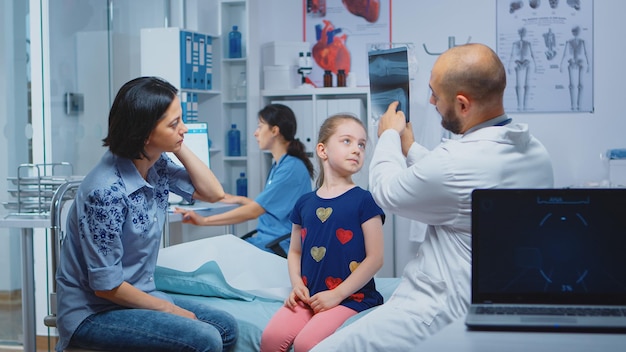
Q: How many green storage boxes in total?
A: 0